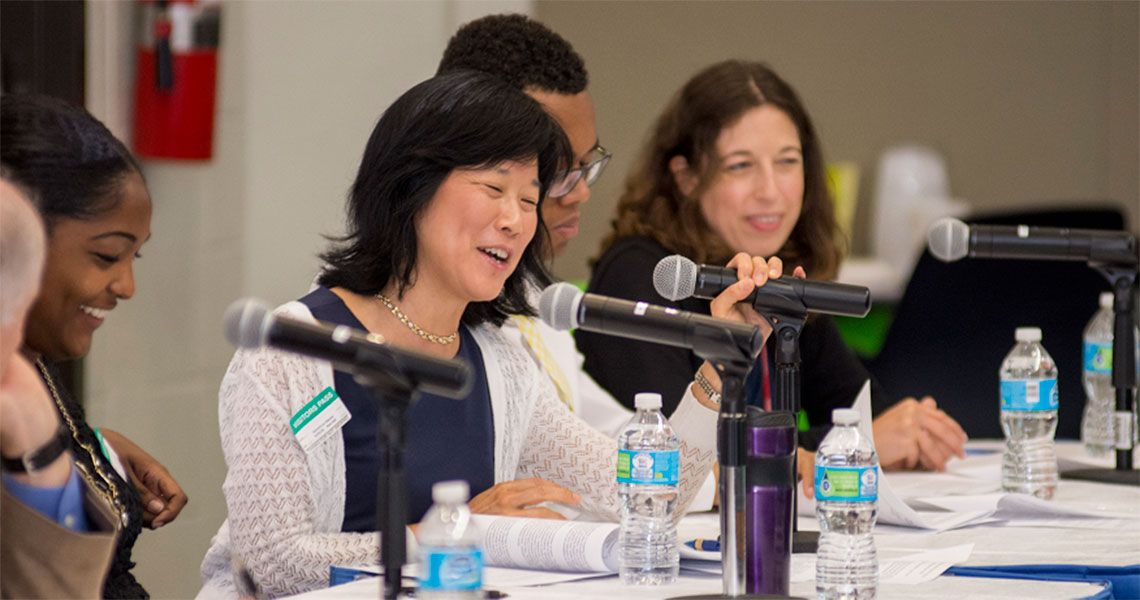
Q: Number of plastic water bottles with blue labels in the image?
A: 5